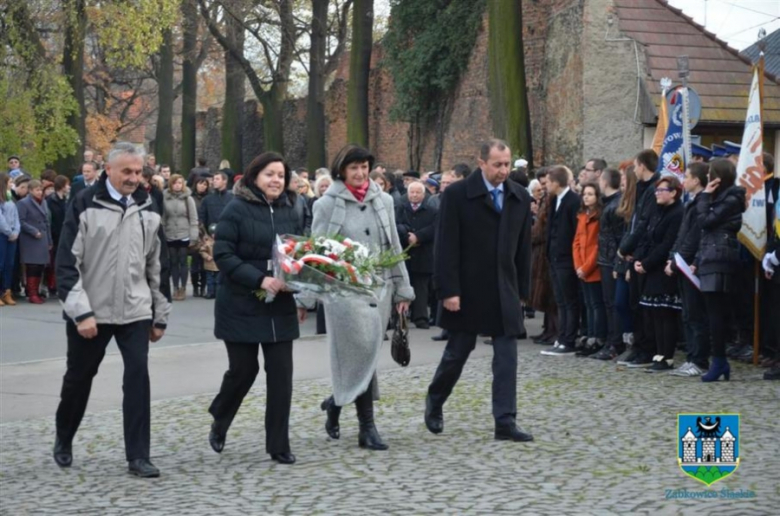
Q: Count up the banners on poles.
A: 3